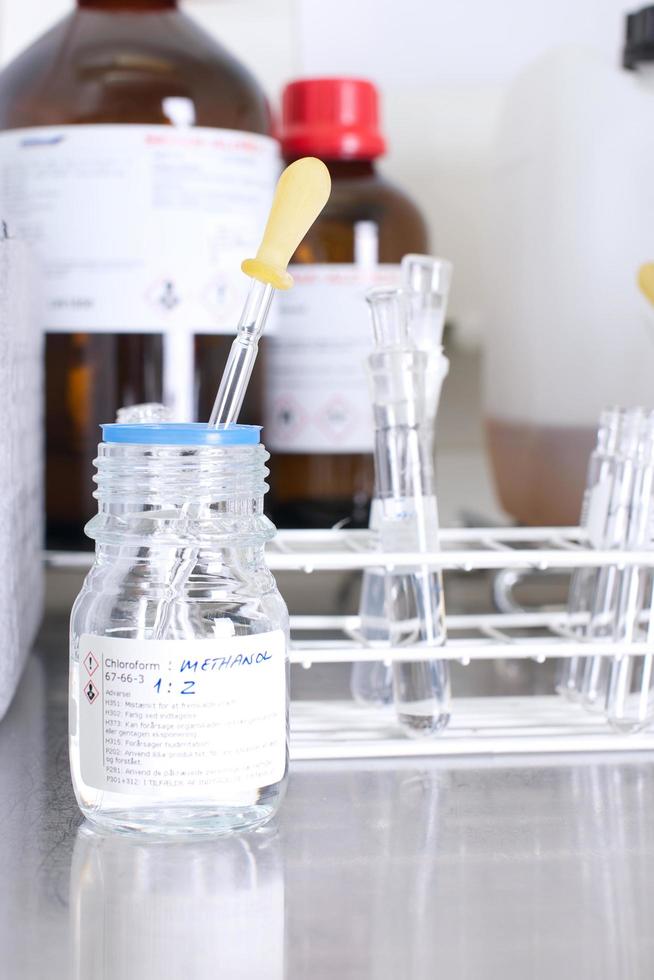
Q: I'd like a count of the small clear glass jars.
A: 1